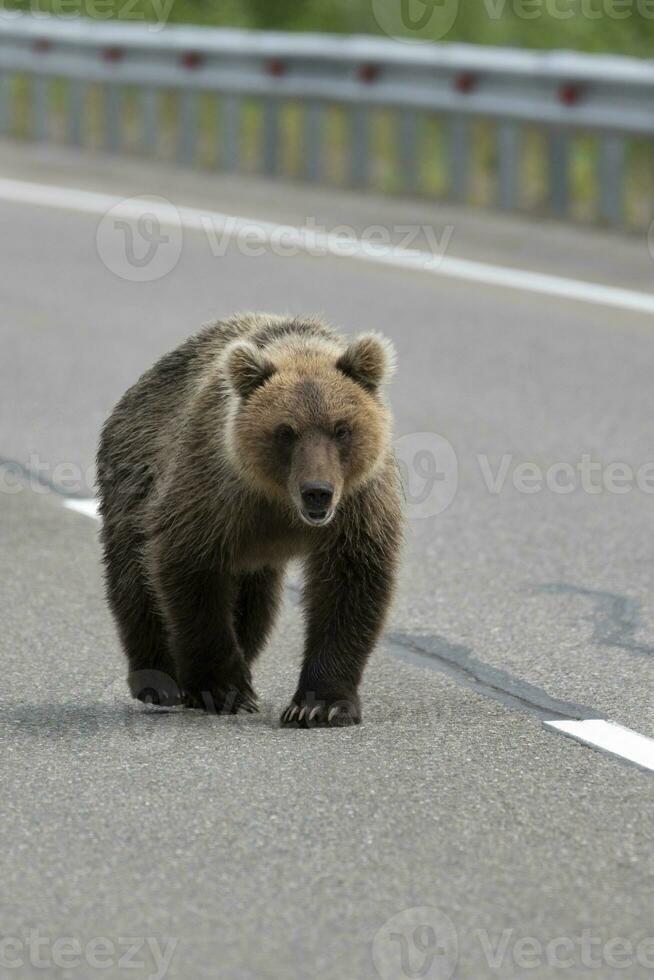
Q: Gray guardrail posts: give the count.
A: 15